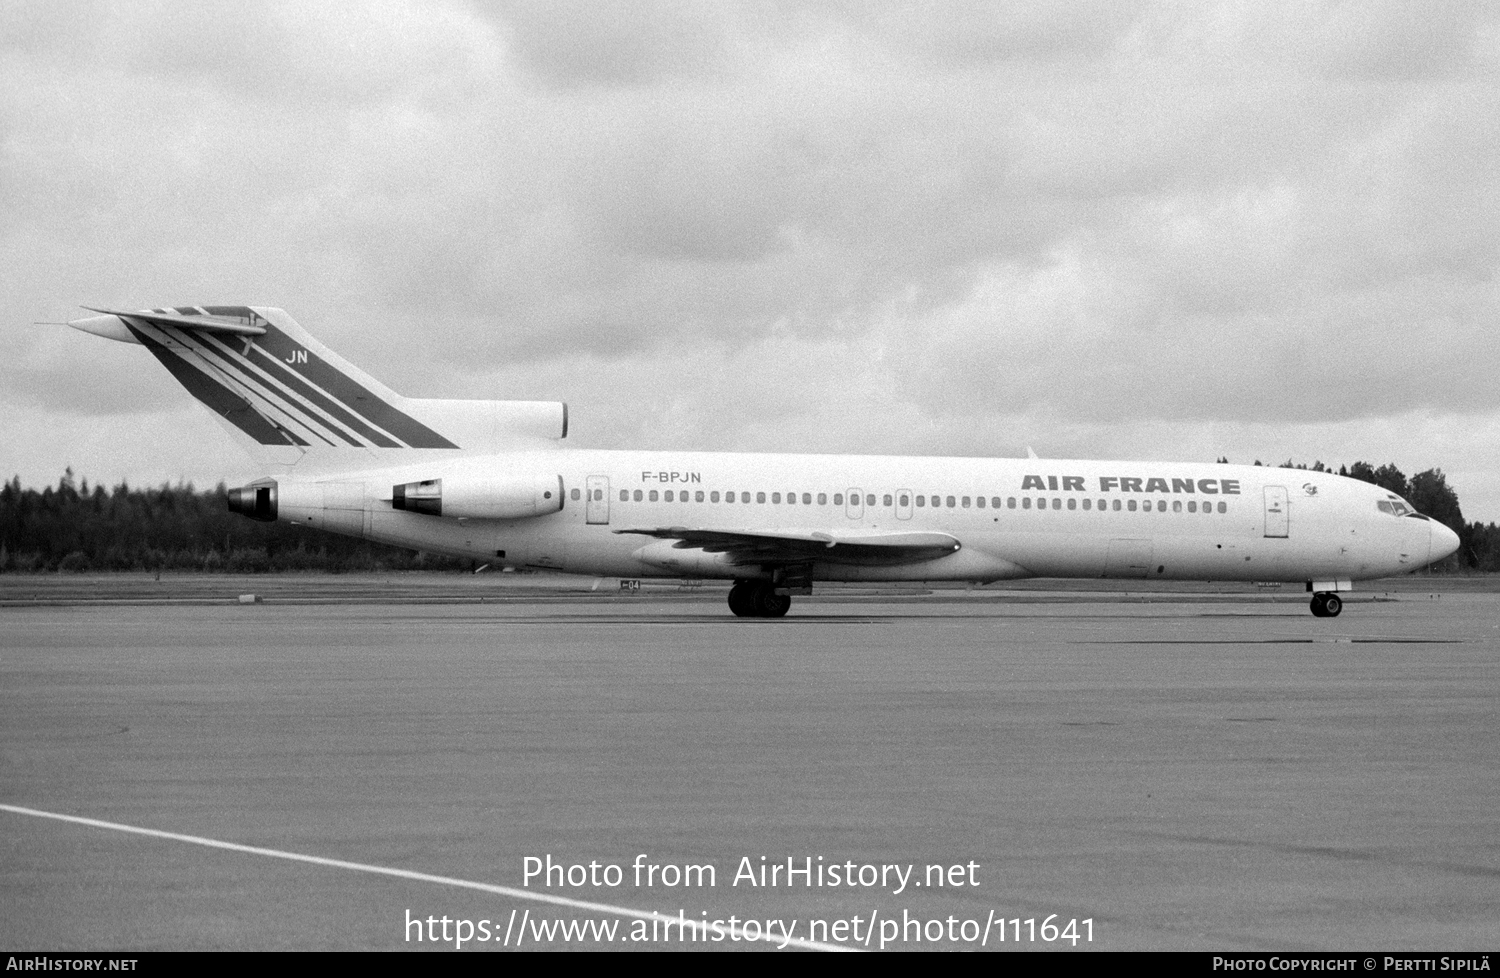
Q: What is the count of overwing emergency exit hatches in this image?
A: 2